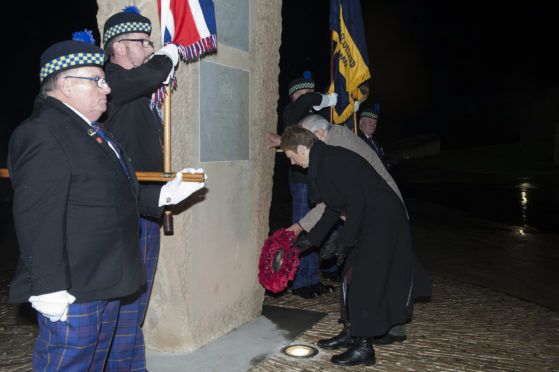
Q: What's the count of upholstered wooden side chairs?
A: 0